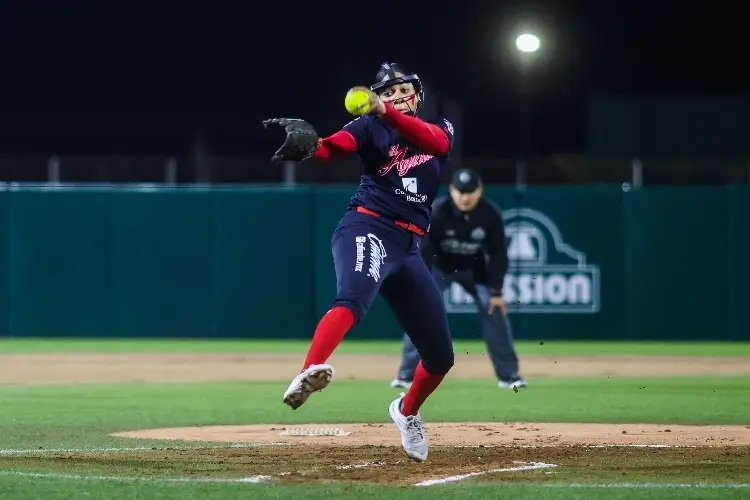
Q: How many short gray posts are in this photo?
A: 5